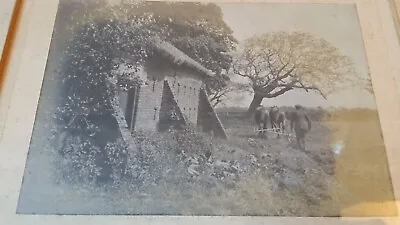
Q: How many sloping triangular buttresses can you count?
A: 3